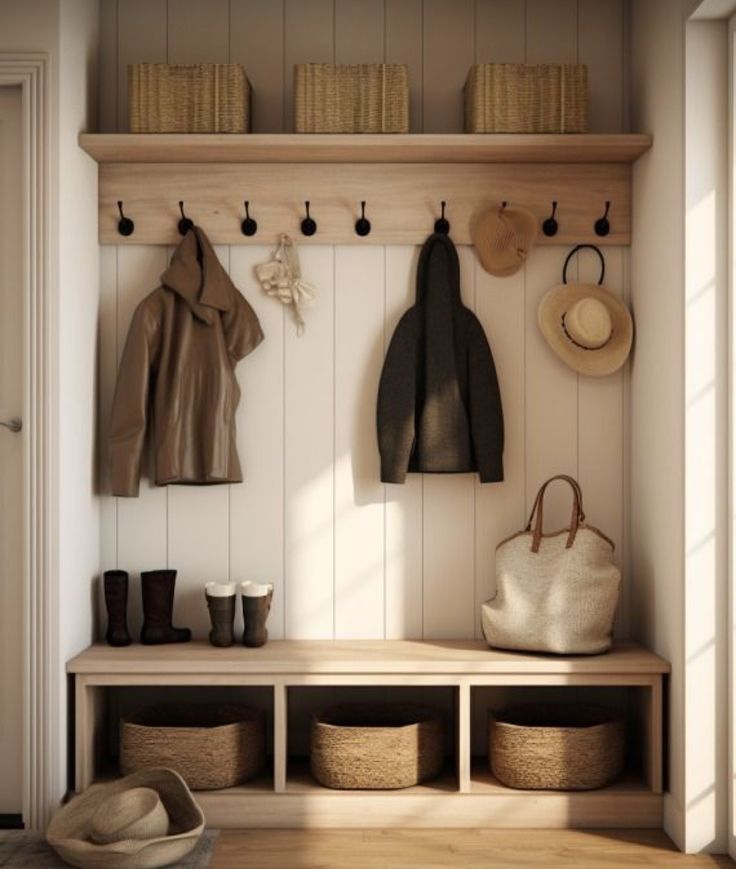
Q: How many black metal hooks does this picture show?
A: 9